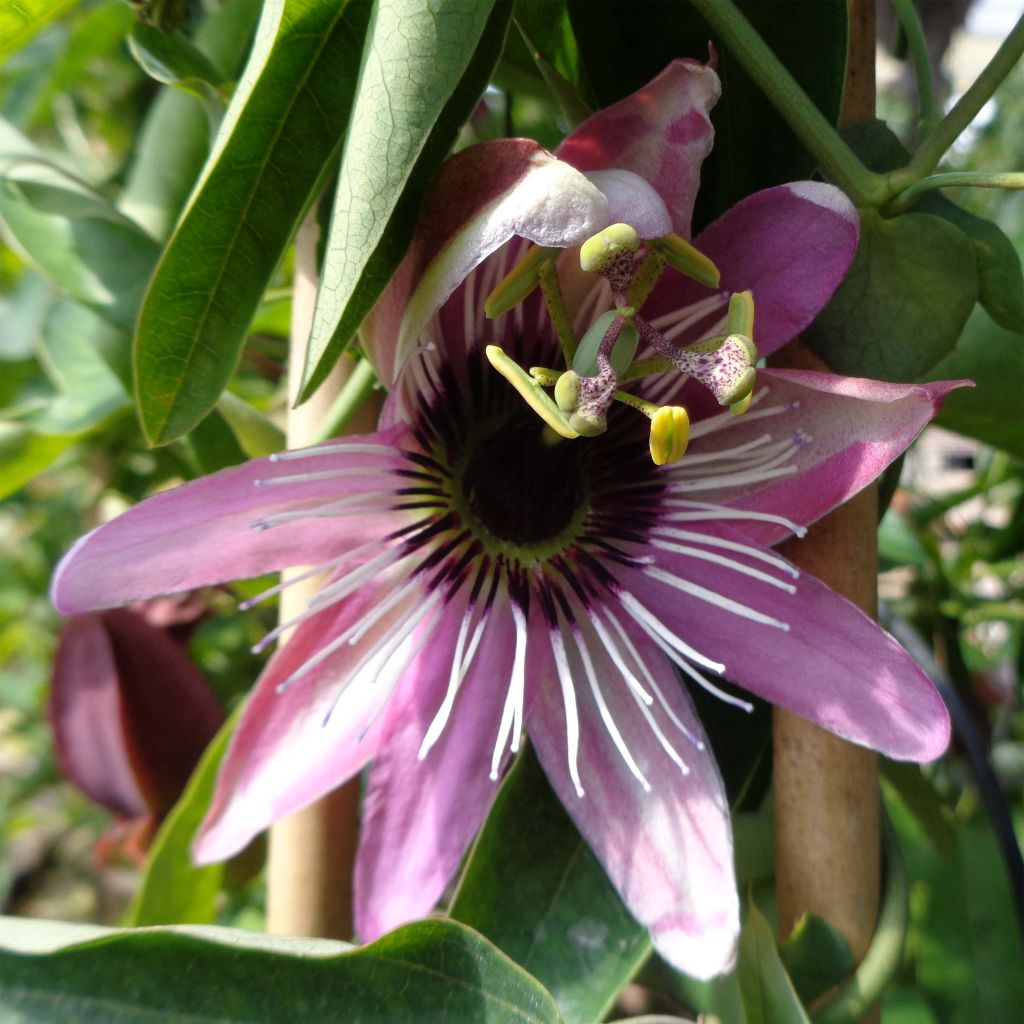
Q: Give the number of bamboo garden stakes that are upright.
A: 2